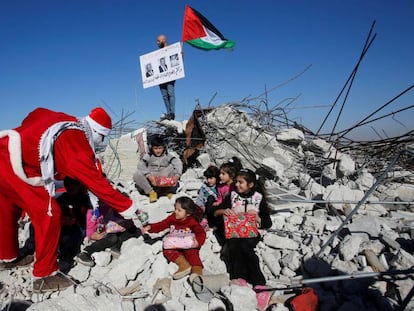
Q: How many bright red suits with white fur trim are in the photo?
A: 1